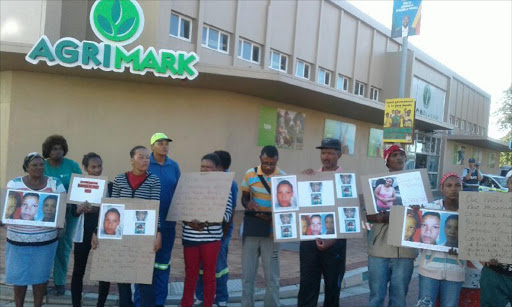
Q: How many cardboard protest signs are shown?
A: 8